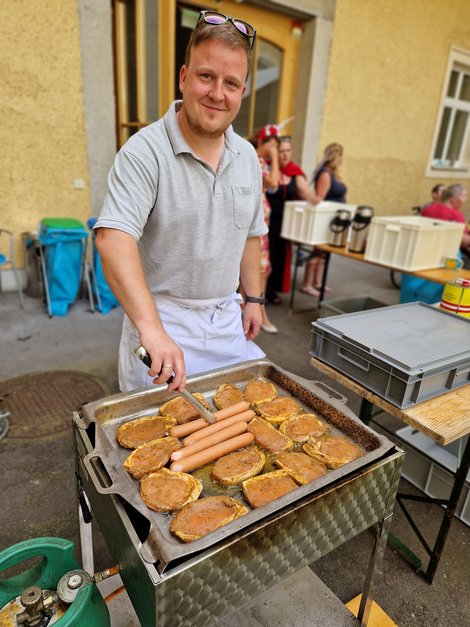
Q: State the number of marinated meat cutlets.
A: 14